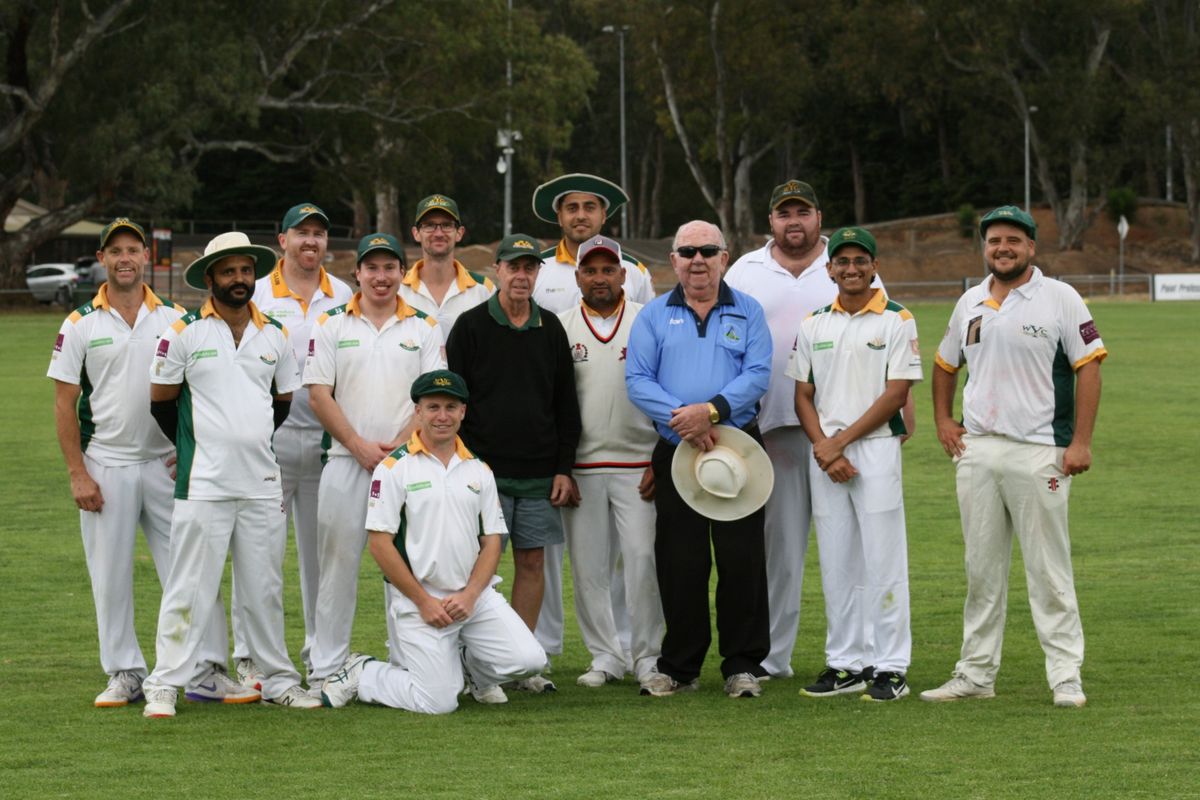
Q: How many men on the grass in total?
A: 13